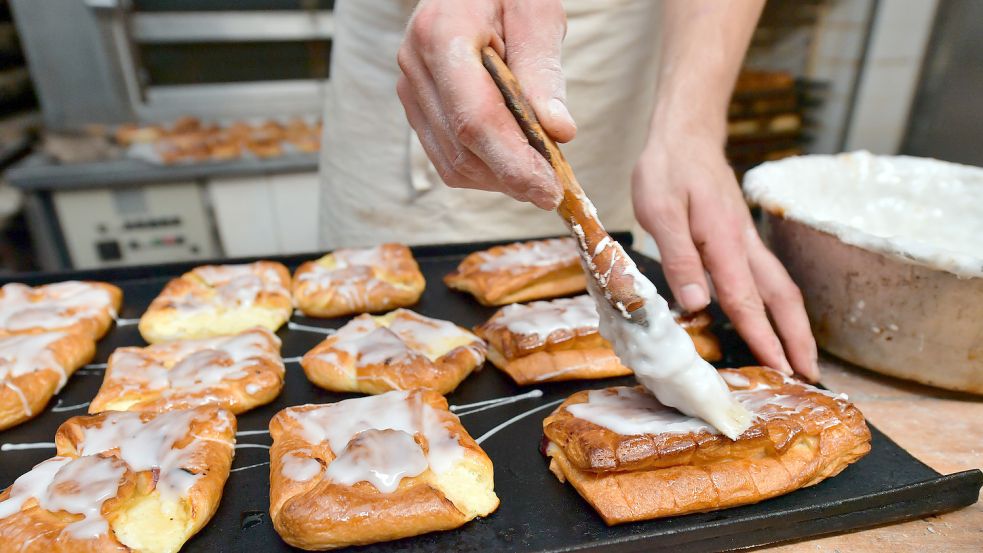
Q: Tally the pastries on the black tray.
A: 11